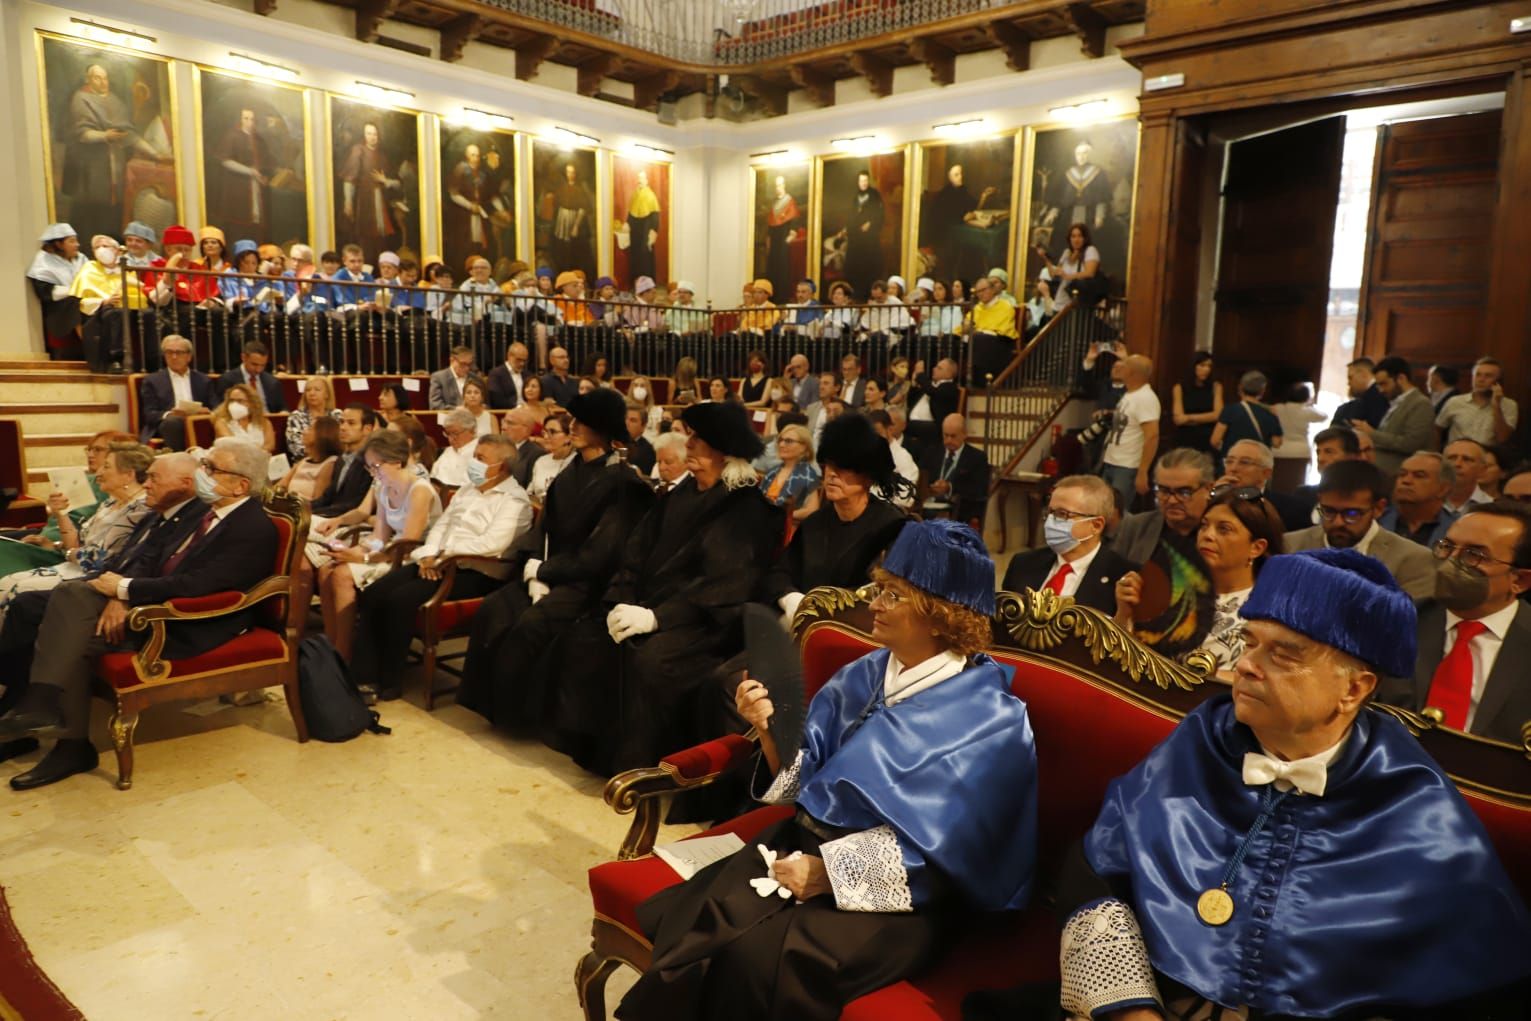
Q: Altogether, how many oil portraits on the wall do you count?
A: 10